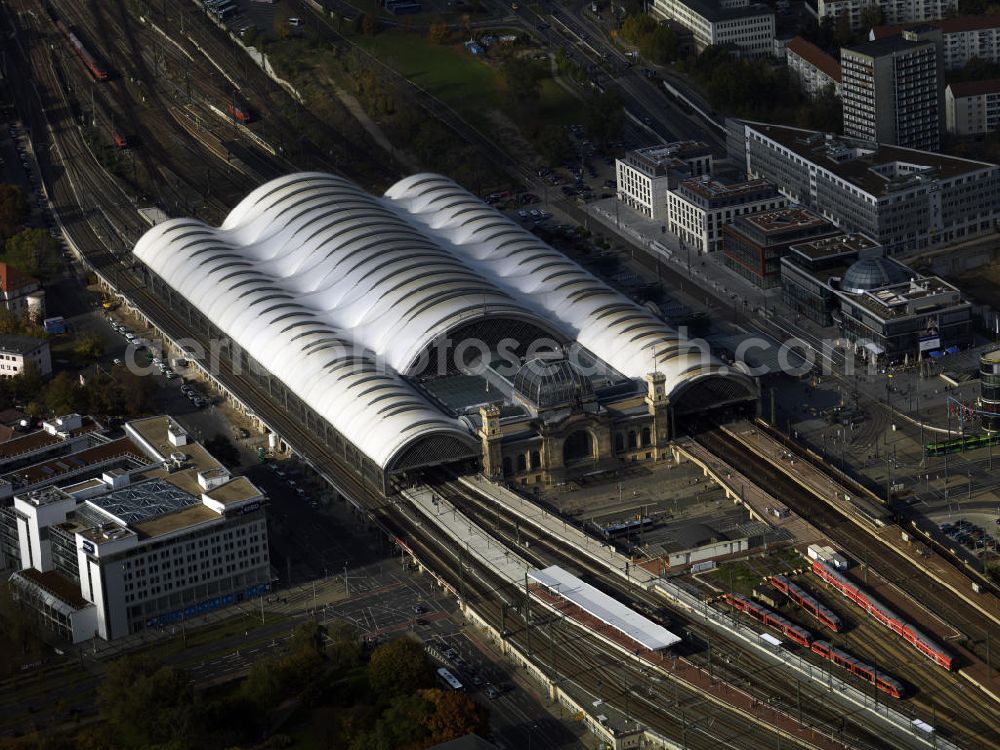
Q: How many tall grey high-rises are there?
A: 1